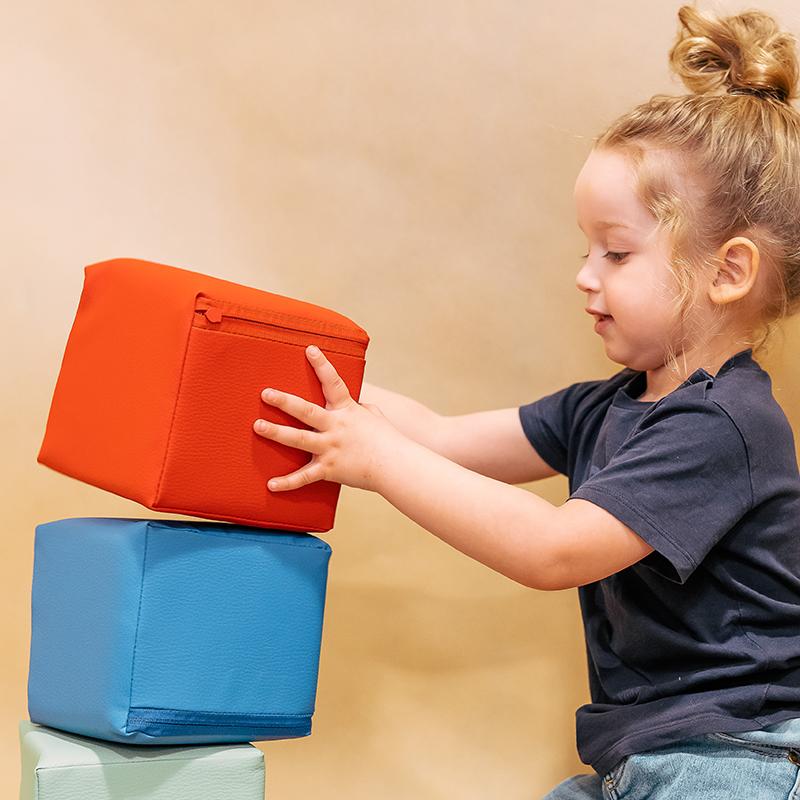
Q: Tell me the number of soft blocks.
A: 3